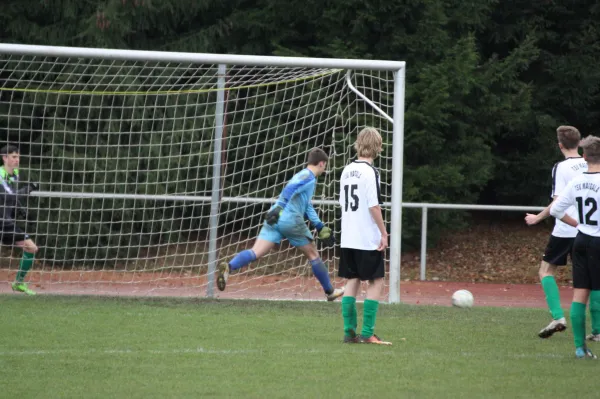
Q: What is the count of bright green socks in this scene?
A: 6